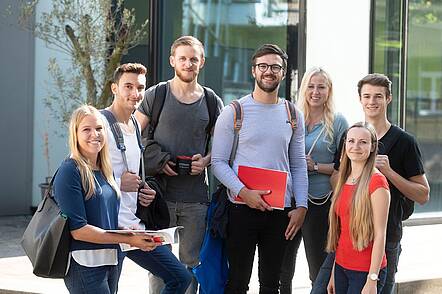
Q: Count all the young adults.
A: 7